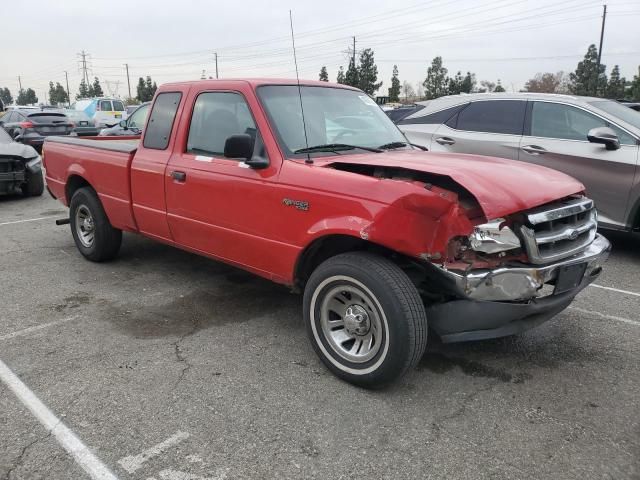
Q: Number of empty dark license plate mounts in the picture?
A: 1